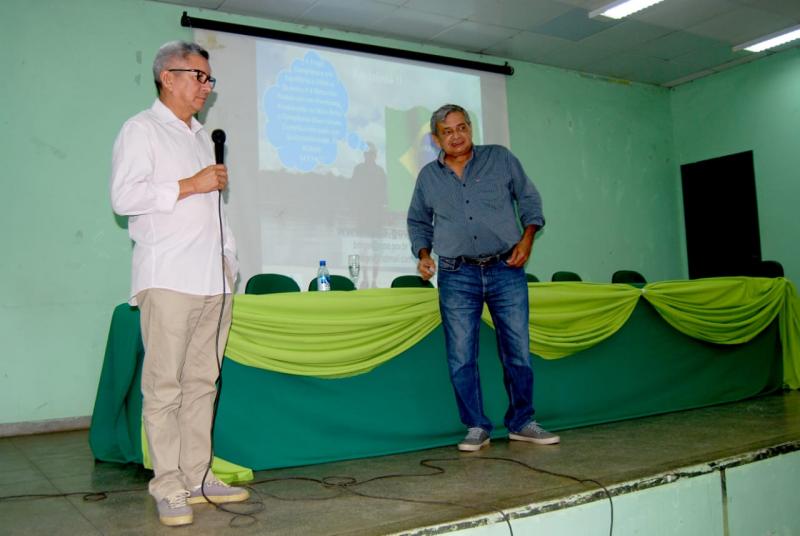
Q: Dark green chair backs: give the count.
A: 7